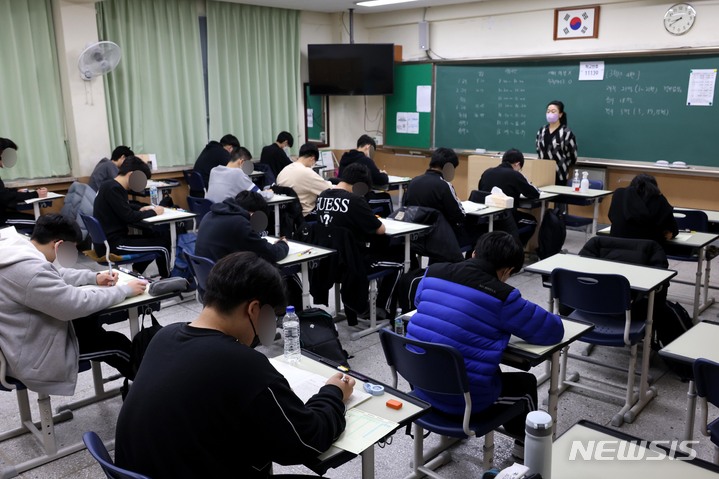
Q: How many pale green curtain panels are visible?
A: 3